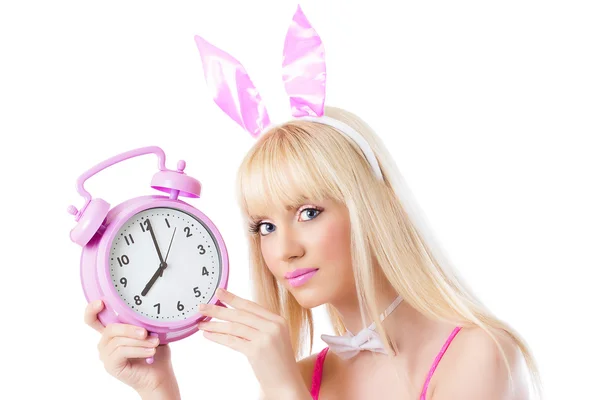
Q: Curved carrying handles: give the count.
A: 1